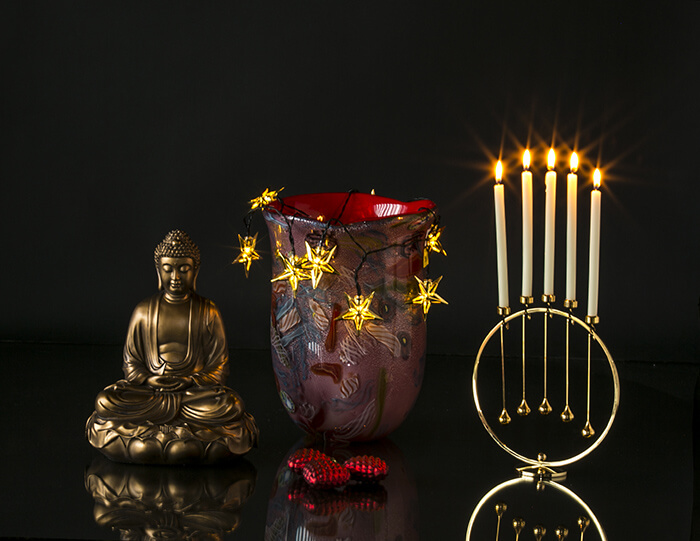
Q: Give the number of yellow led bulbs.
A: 7